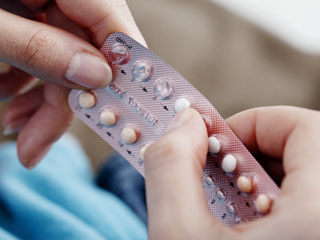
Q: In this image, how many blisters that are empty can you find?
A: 3